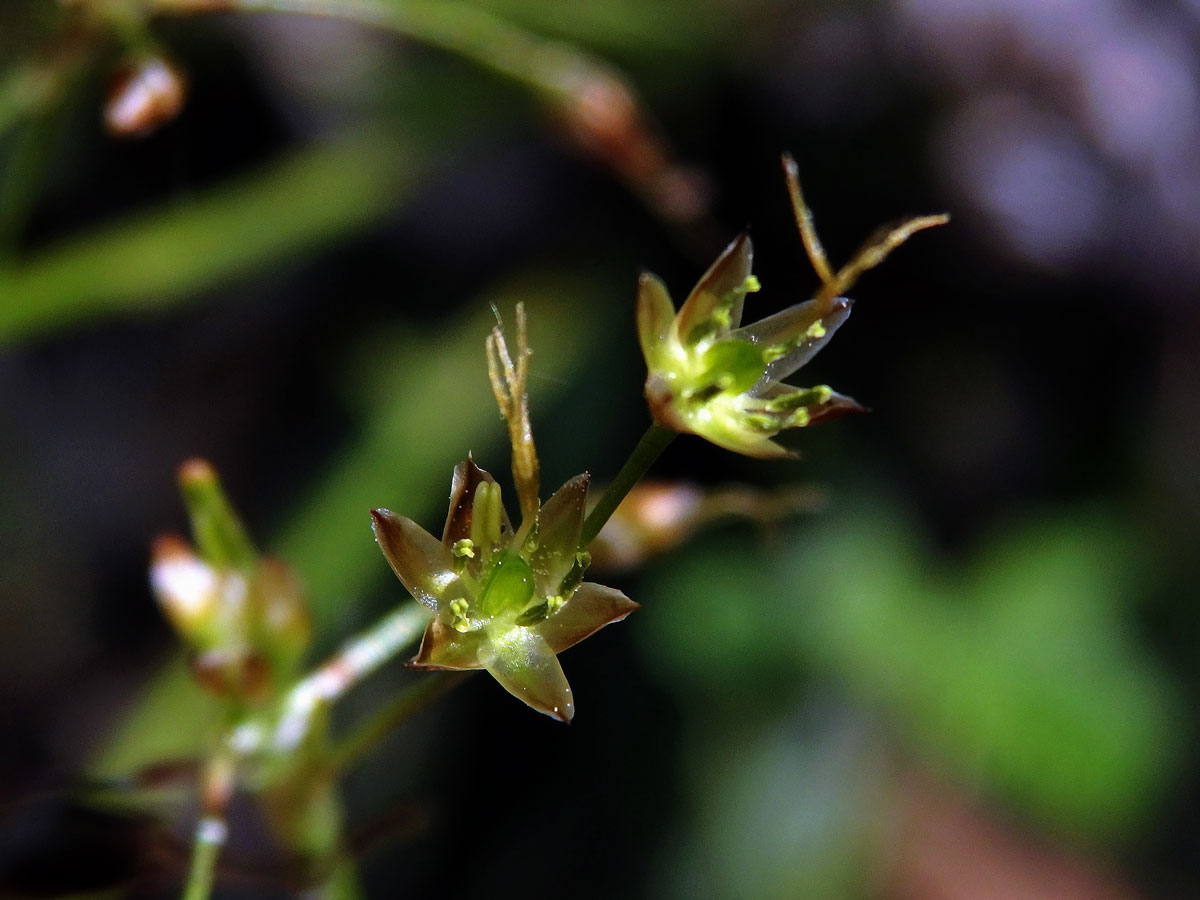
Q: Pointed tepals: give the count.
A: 11